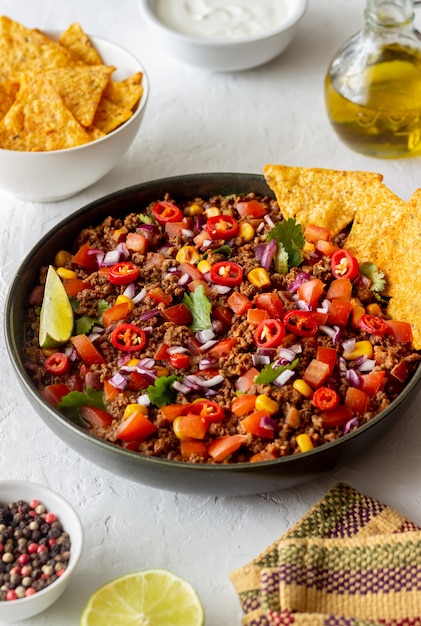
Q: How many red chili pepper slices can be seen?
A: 13